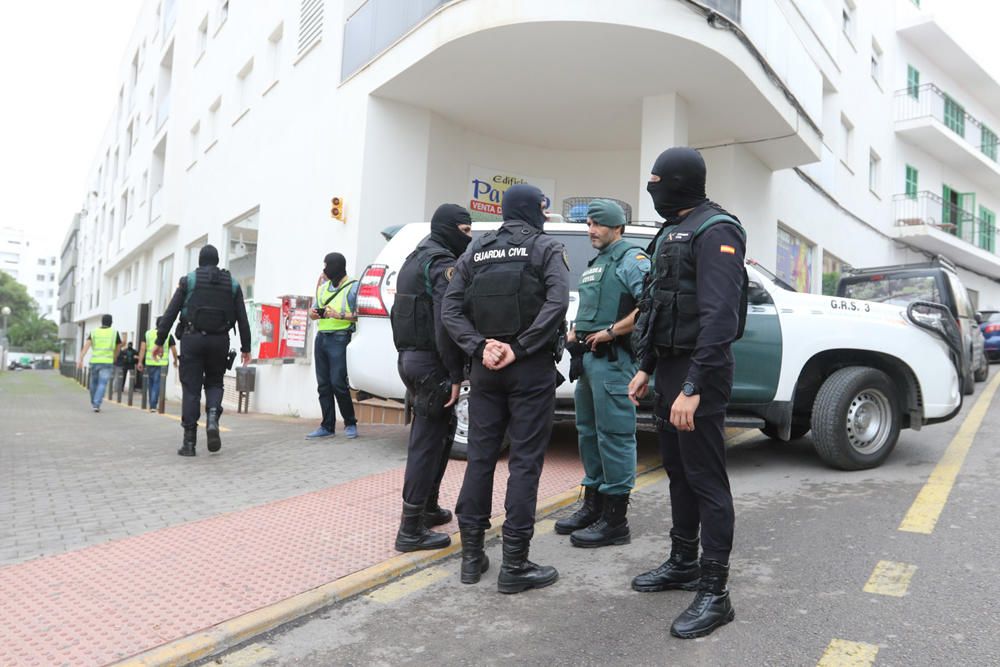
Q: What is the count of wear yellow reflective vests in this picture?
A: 3